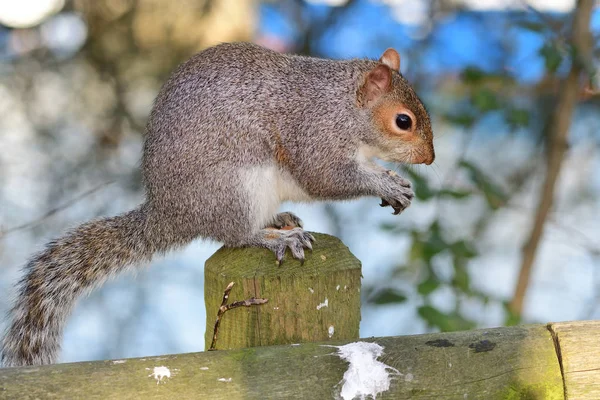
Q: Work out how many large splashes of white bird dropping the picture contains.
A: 1